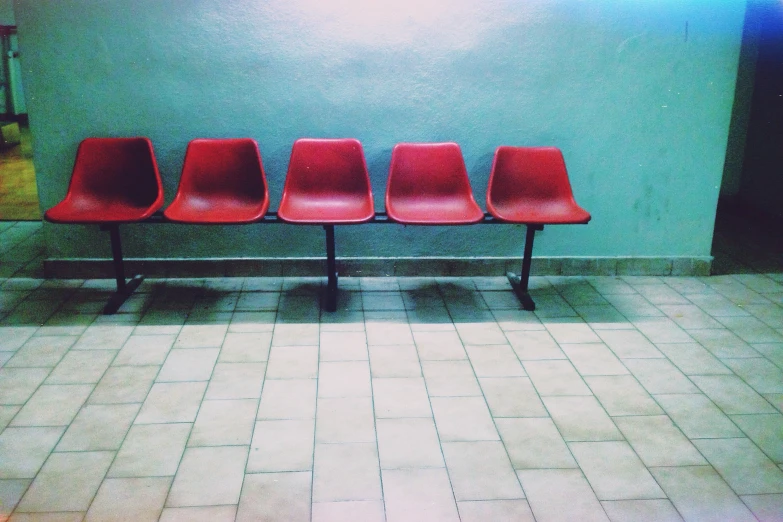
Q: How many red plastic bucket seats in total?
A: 5